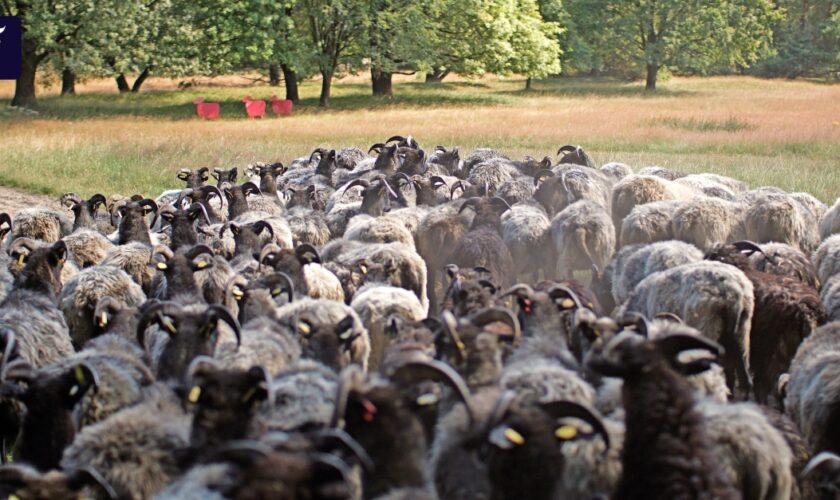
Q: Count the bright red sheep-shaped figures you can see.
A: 3